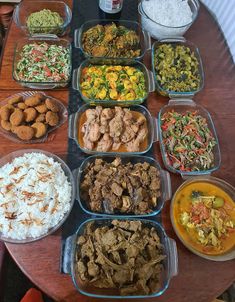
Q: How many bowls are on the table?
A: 13